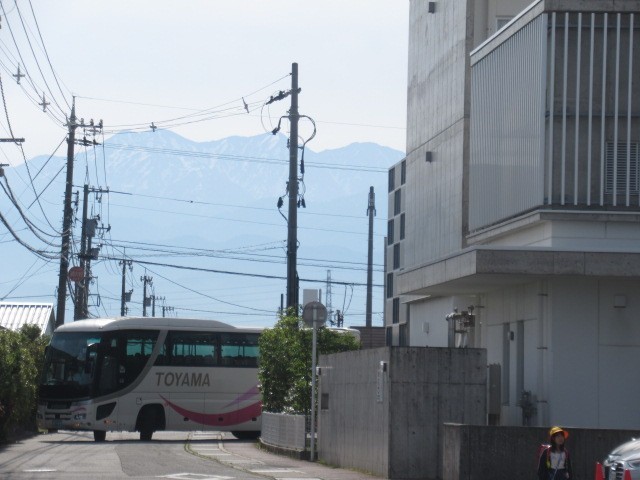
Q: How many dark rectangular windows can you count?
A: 10